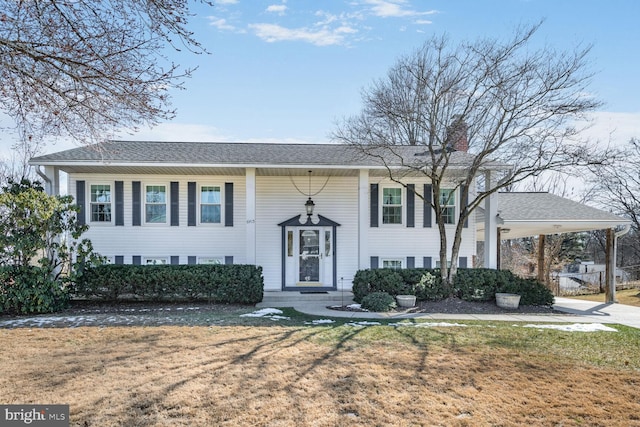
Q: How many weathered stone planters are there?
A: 2